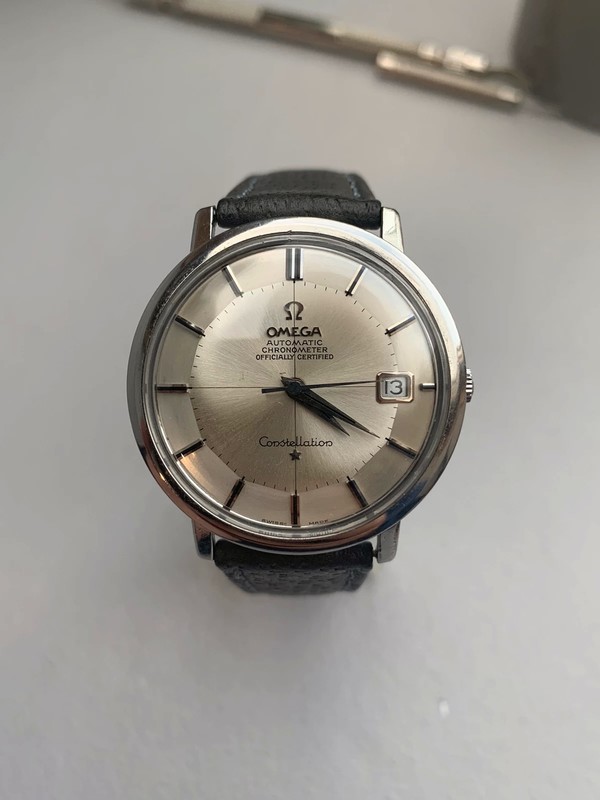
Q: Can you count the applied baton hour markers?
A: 12